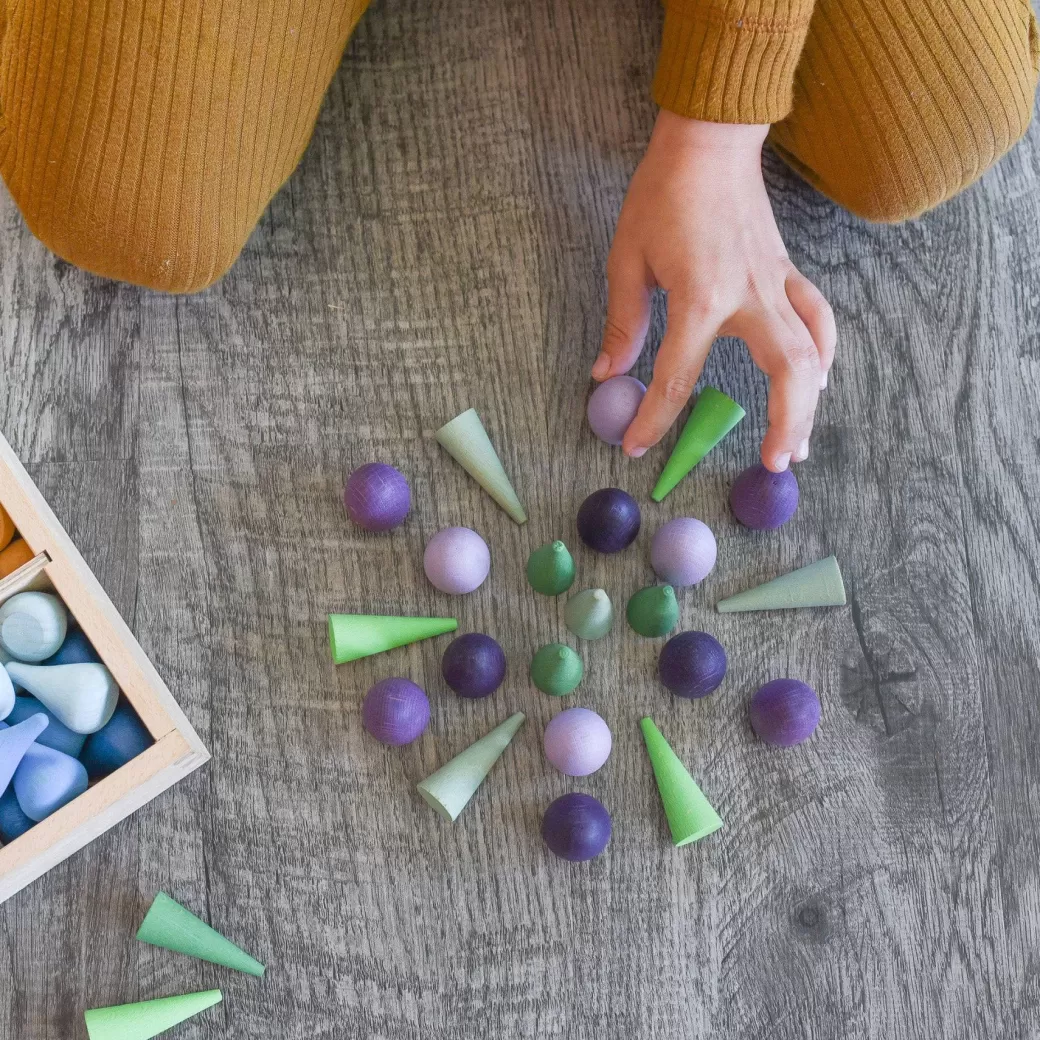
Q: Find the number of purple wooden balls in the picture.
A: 12